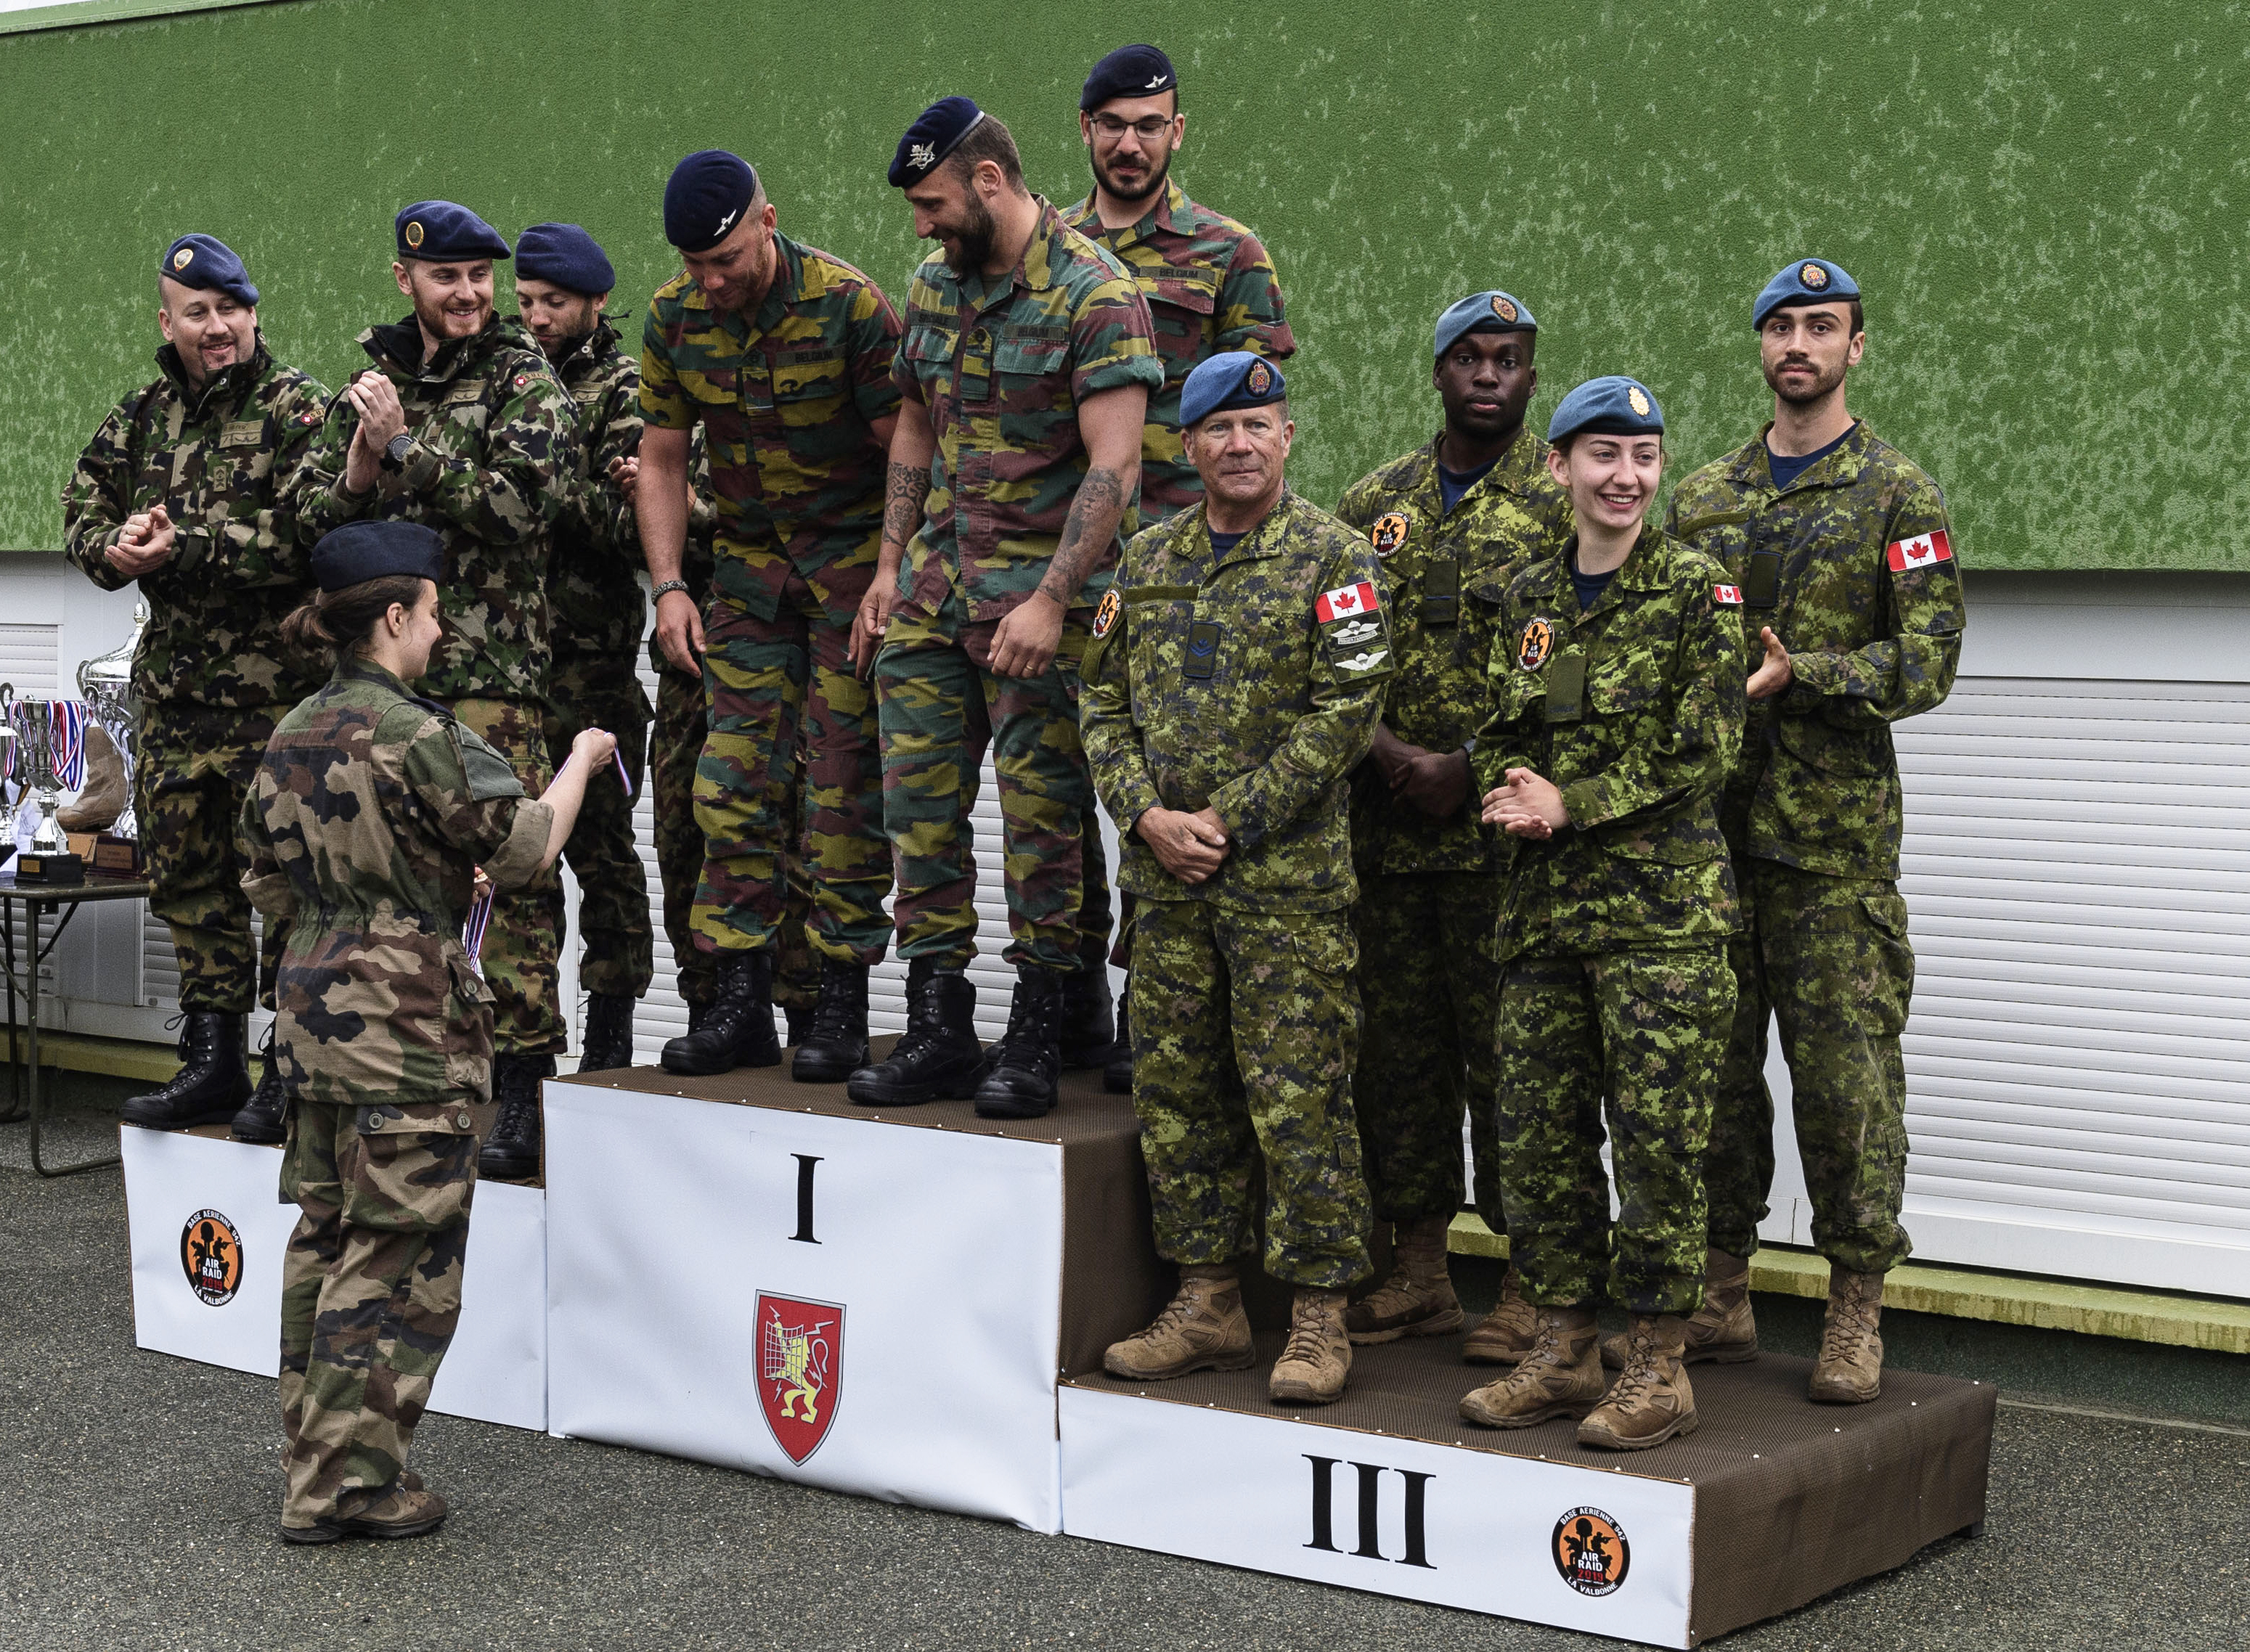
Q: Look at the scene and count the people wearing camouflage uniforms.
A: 11